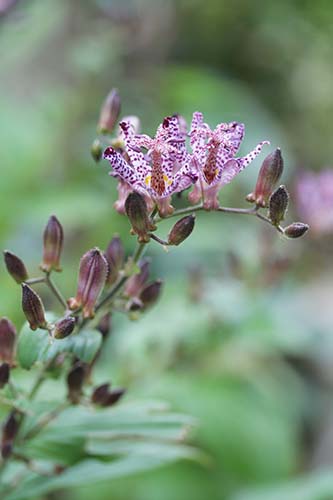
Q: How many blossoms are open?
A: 2